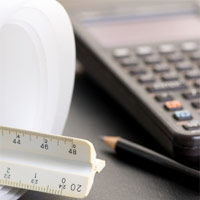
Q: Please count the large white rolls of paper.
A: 1